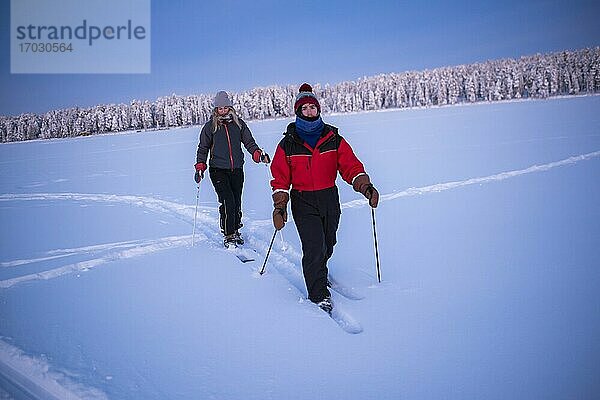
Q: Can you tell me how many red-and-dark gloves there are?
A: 2